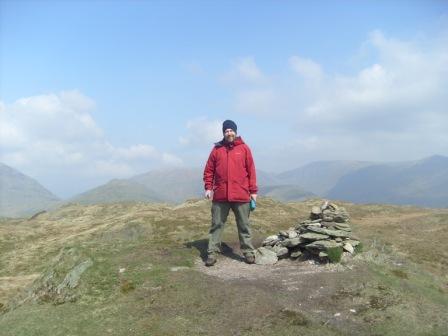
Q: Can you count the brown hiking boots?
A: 2